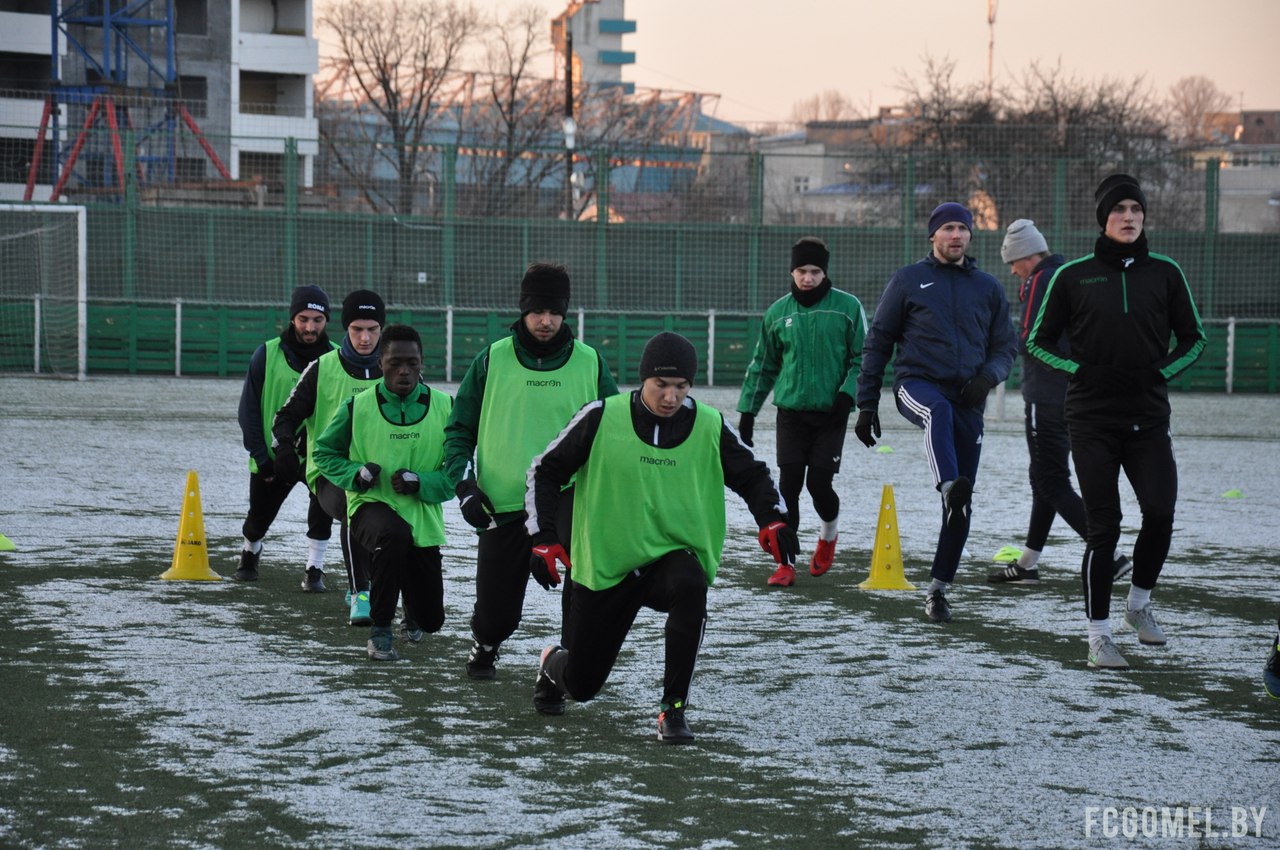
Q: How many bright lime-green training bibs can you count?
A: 5